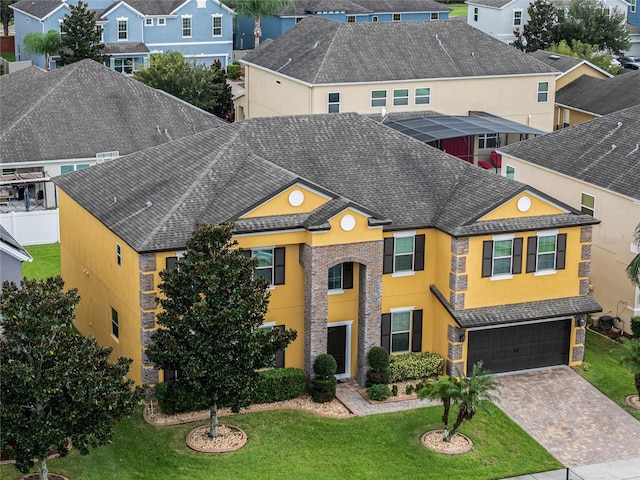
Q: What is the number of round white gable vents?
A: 3